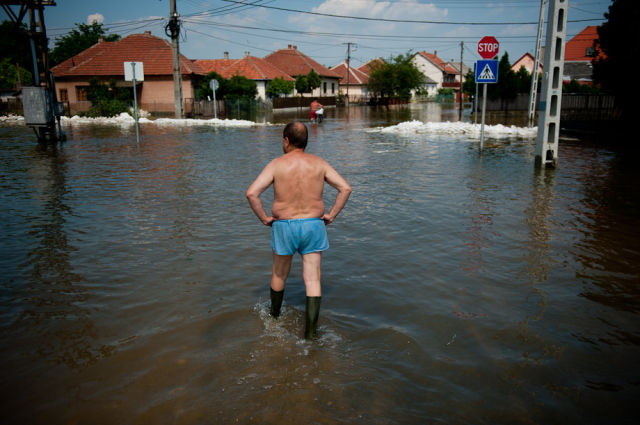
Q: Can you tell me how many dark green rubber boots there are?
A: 2